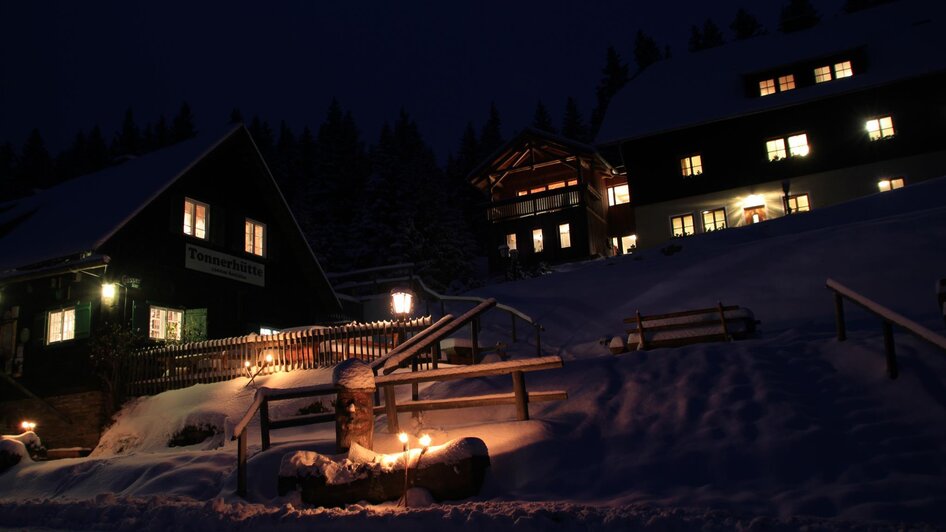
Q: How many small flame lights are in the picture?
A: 6